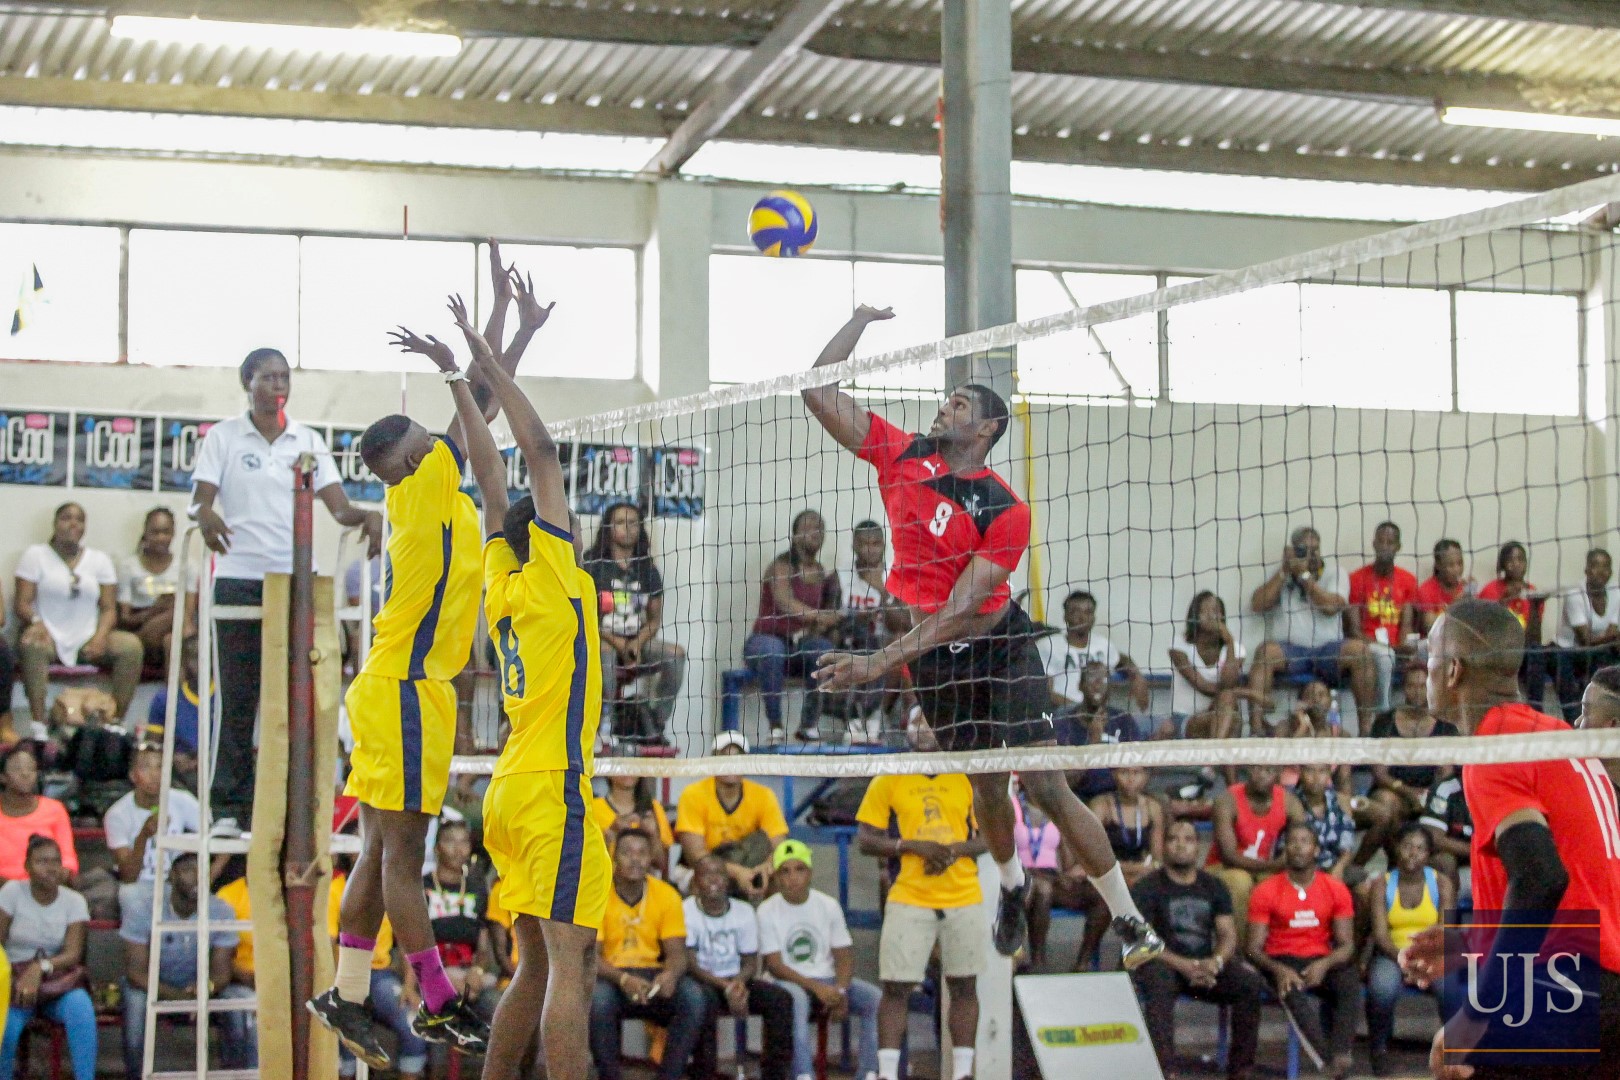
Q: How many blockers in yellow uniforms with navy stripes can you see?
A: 2